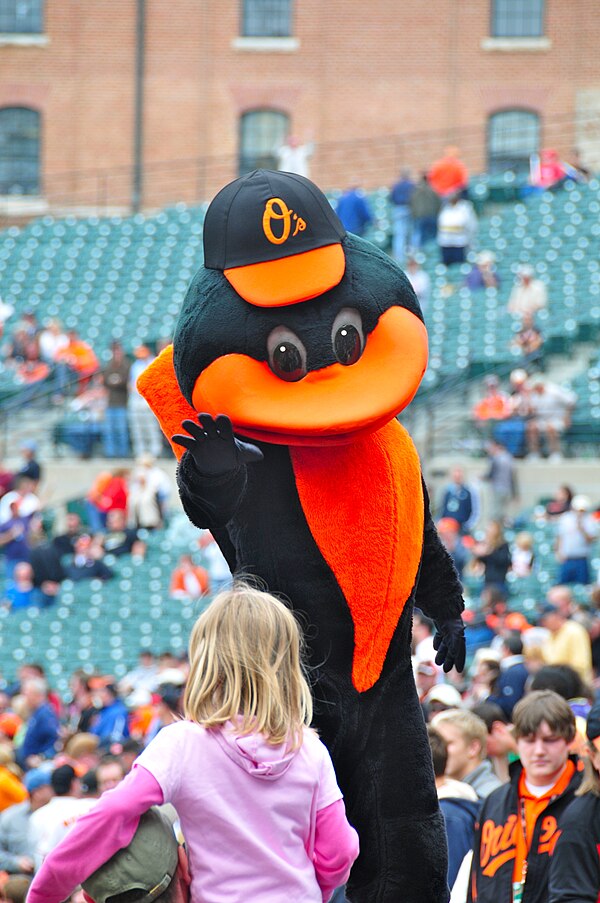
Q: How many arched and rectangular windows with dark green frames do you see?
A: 6